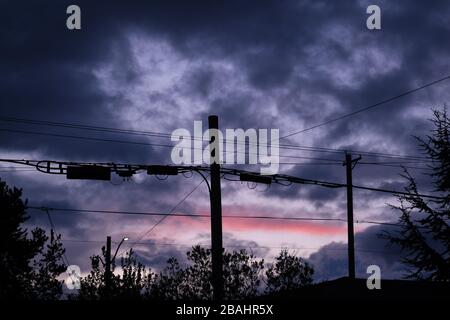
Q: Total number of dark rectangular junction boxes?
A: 3